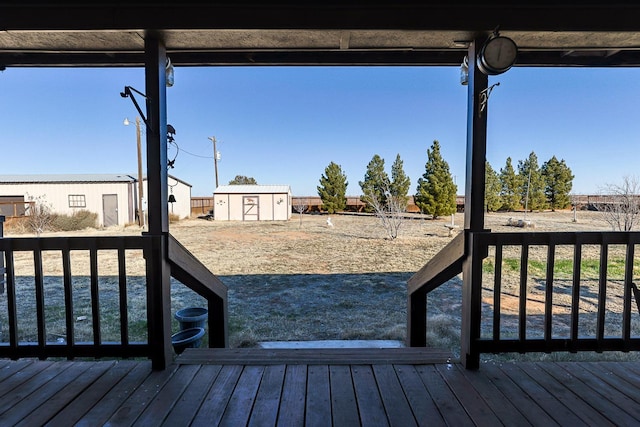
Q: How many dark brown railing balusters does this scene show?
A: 11